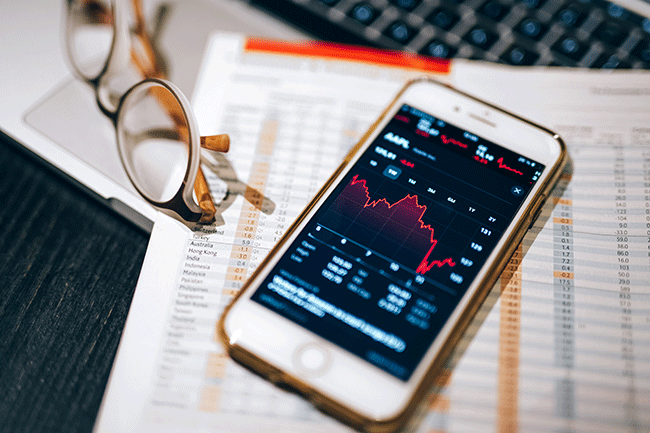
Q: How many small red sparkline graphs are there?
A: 2